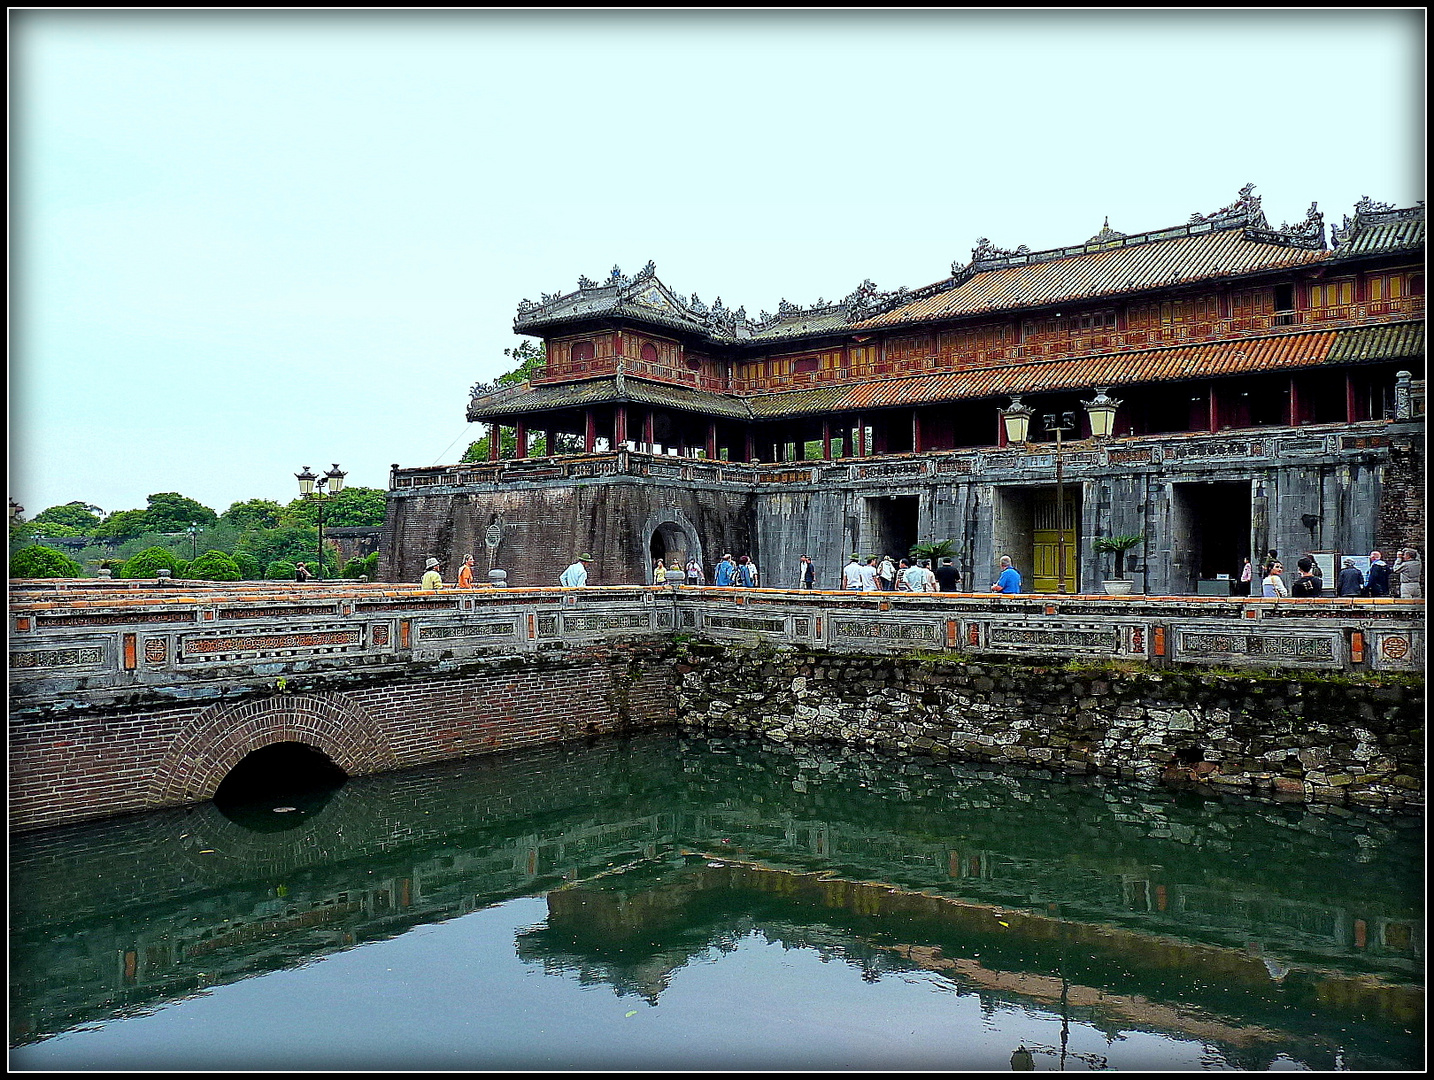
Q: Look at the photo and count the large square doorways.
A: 3